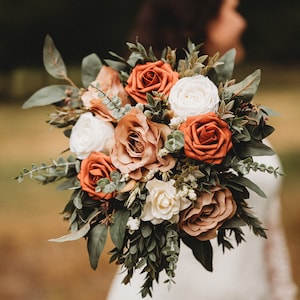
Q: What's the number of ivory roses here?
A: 3